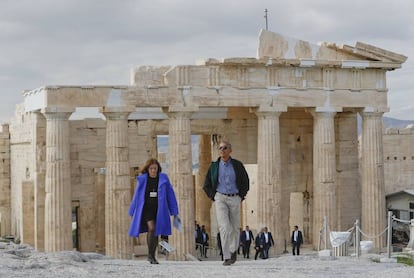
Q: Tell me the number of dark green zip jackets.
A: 1